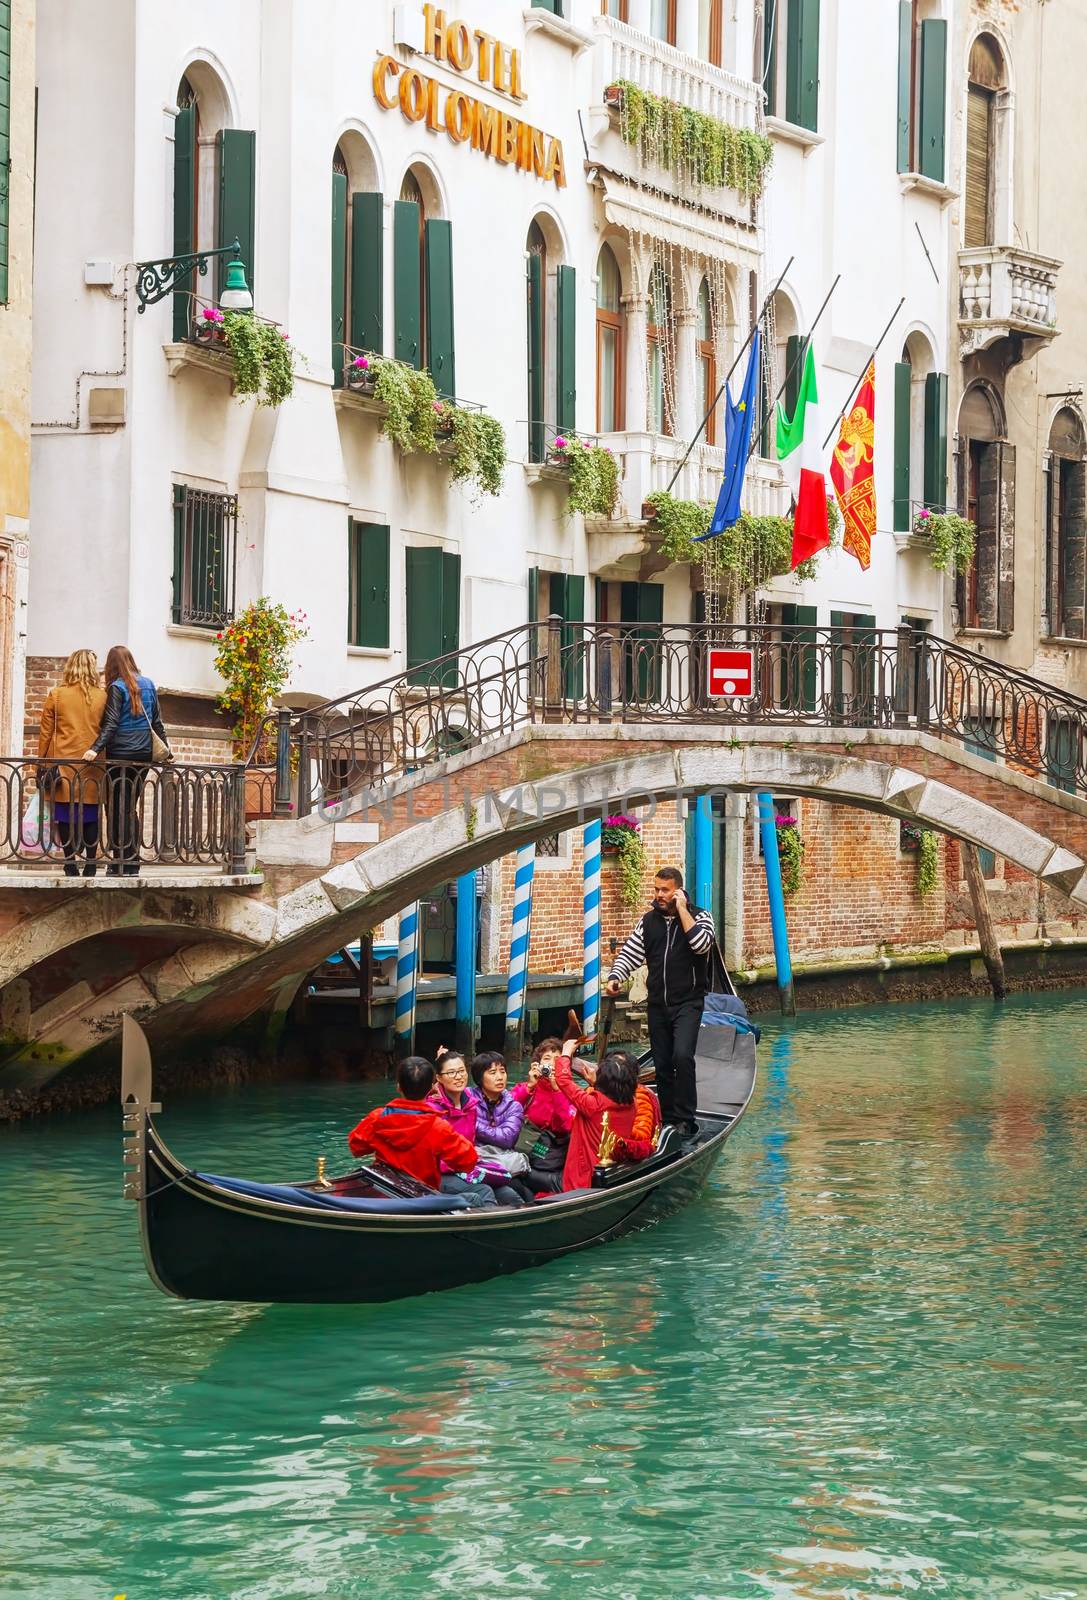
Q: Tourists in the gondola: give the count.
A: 6